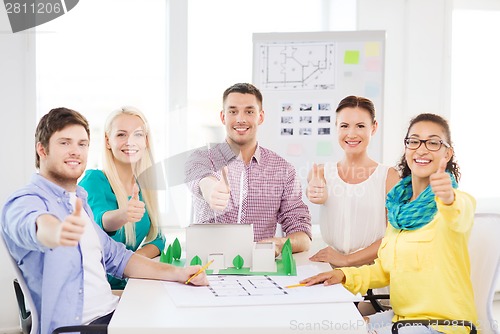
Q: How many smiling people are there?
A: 5